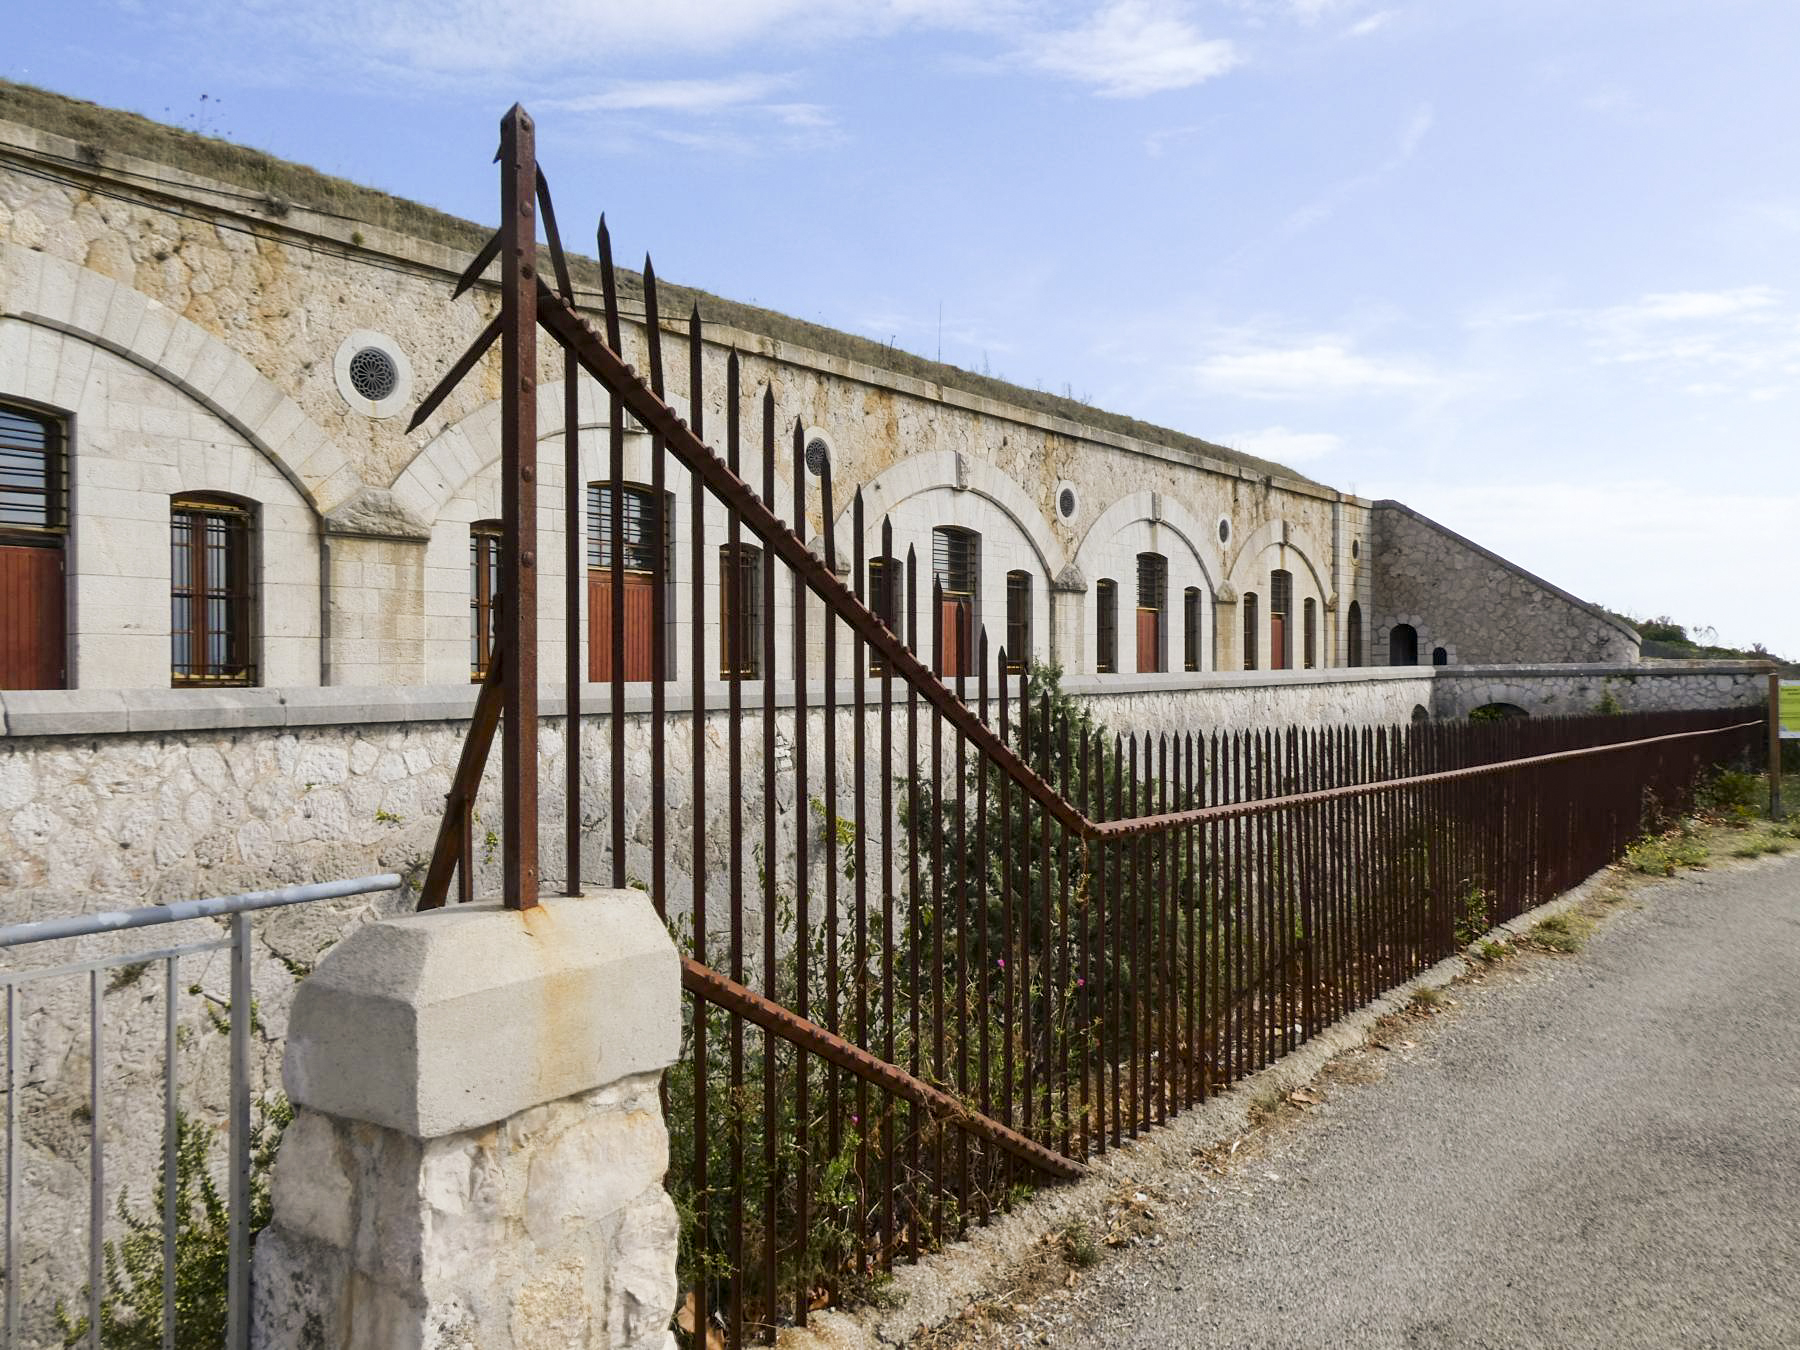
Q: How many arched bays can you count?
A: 5